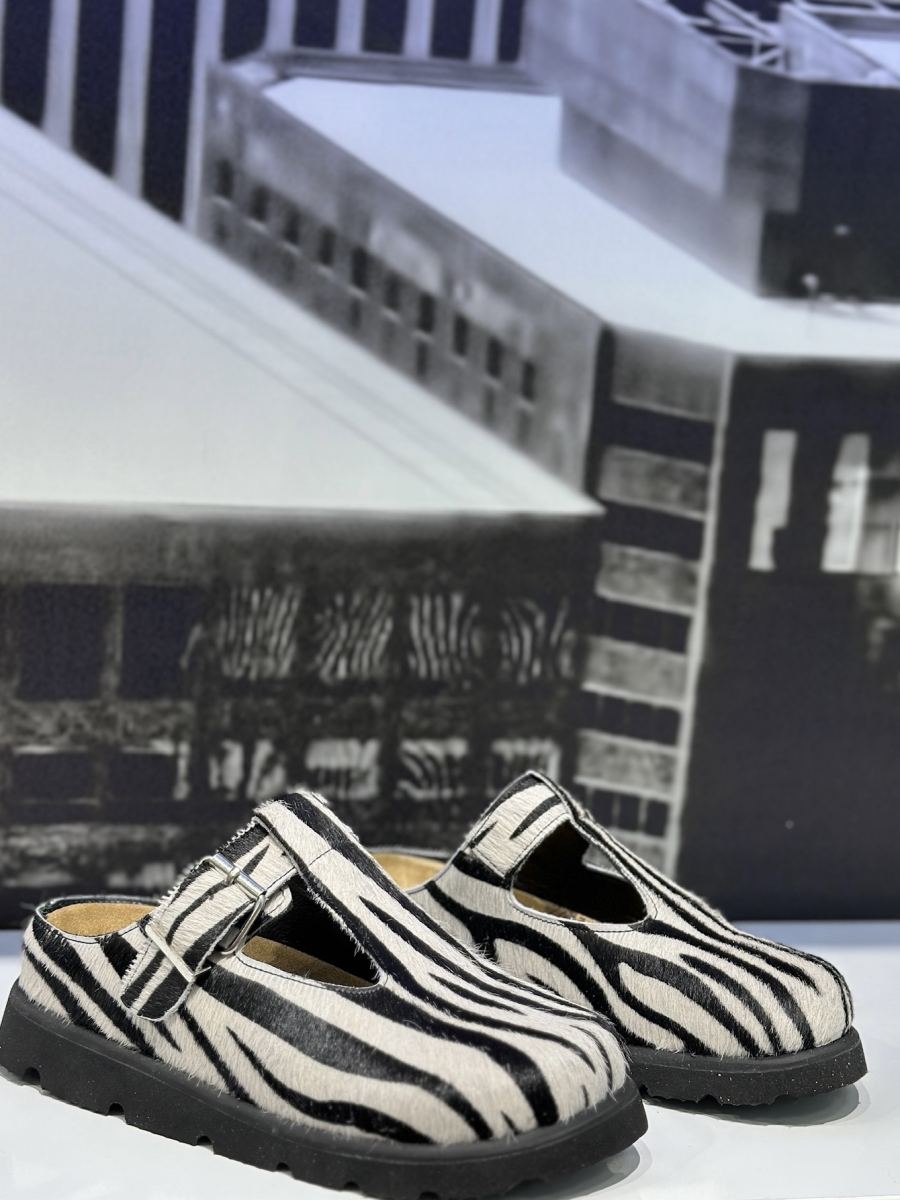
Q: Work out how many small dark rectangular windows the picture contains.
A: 10